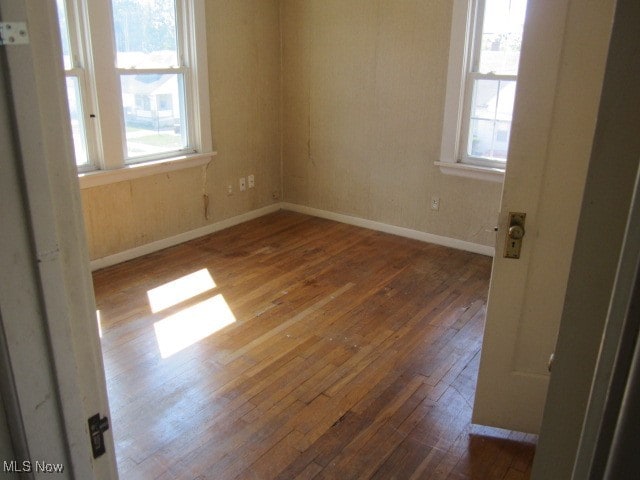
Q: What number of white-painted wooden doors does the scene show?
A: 1